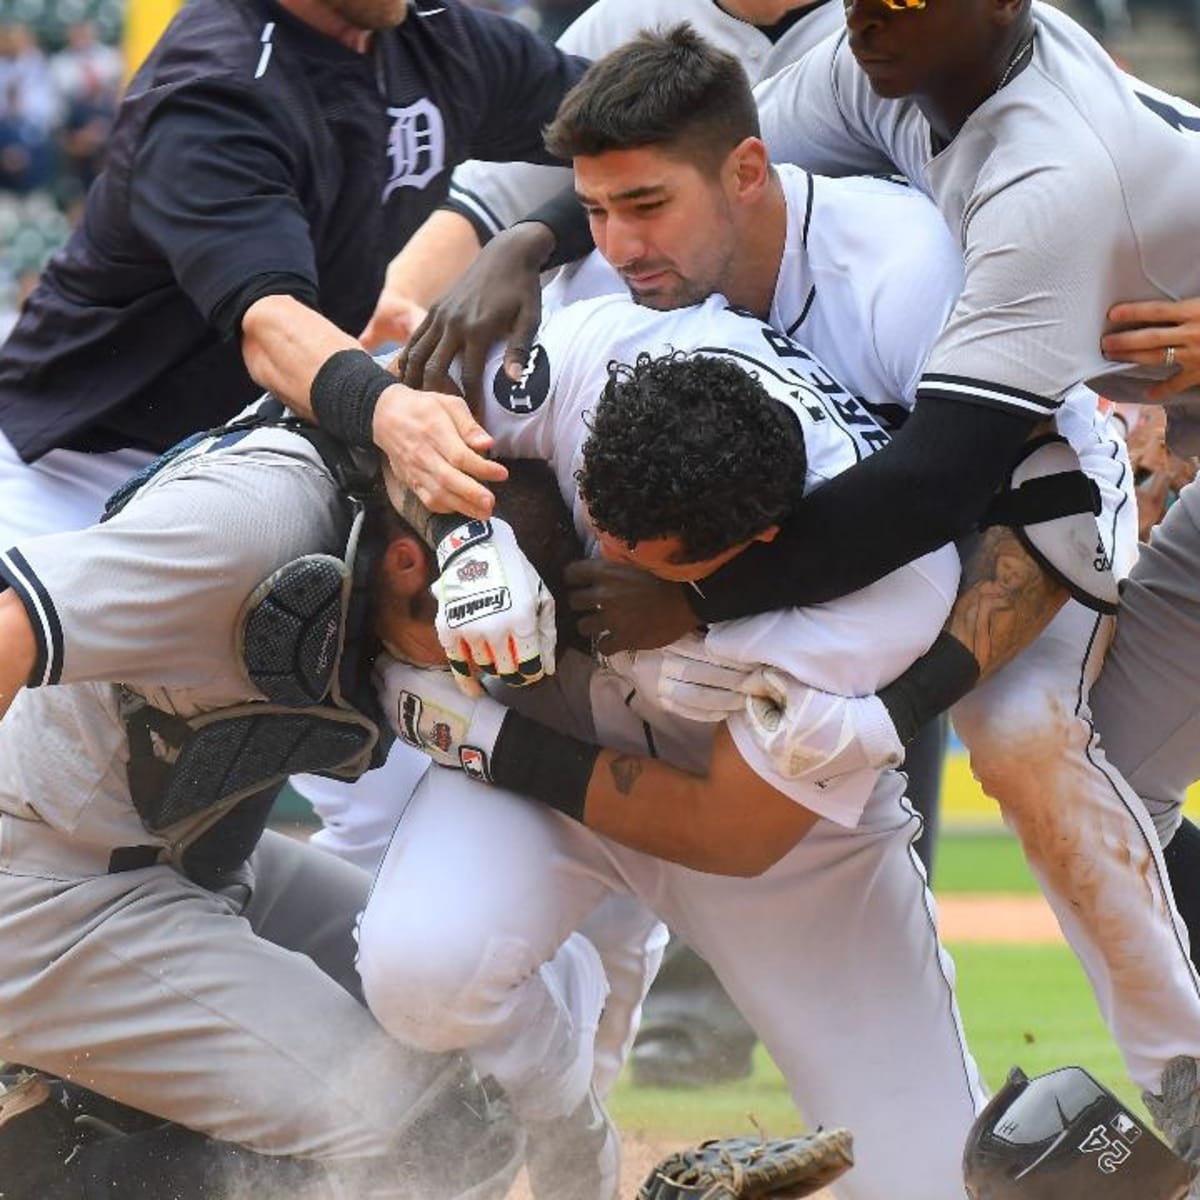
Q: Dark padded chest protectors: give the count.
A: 1